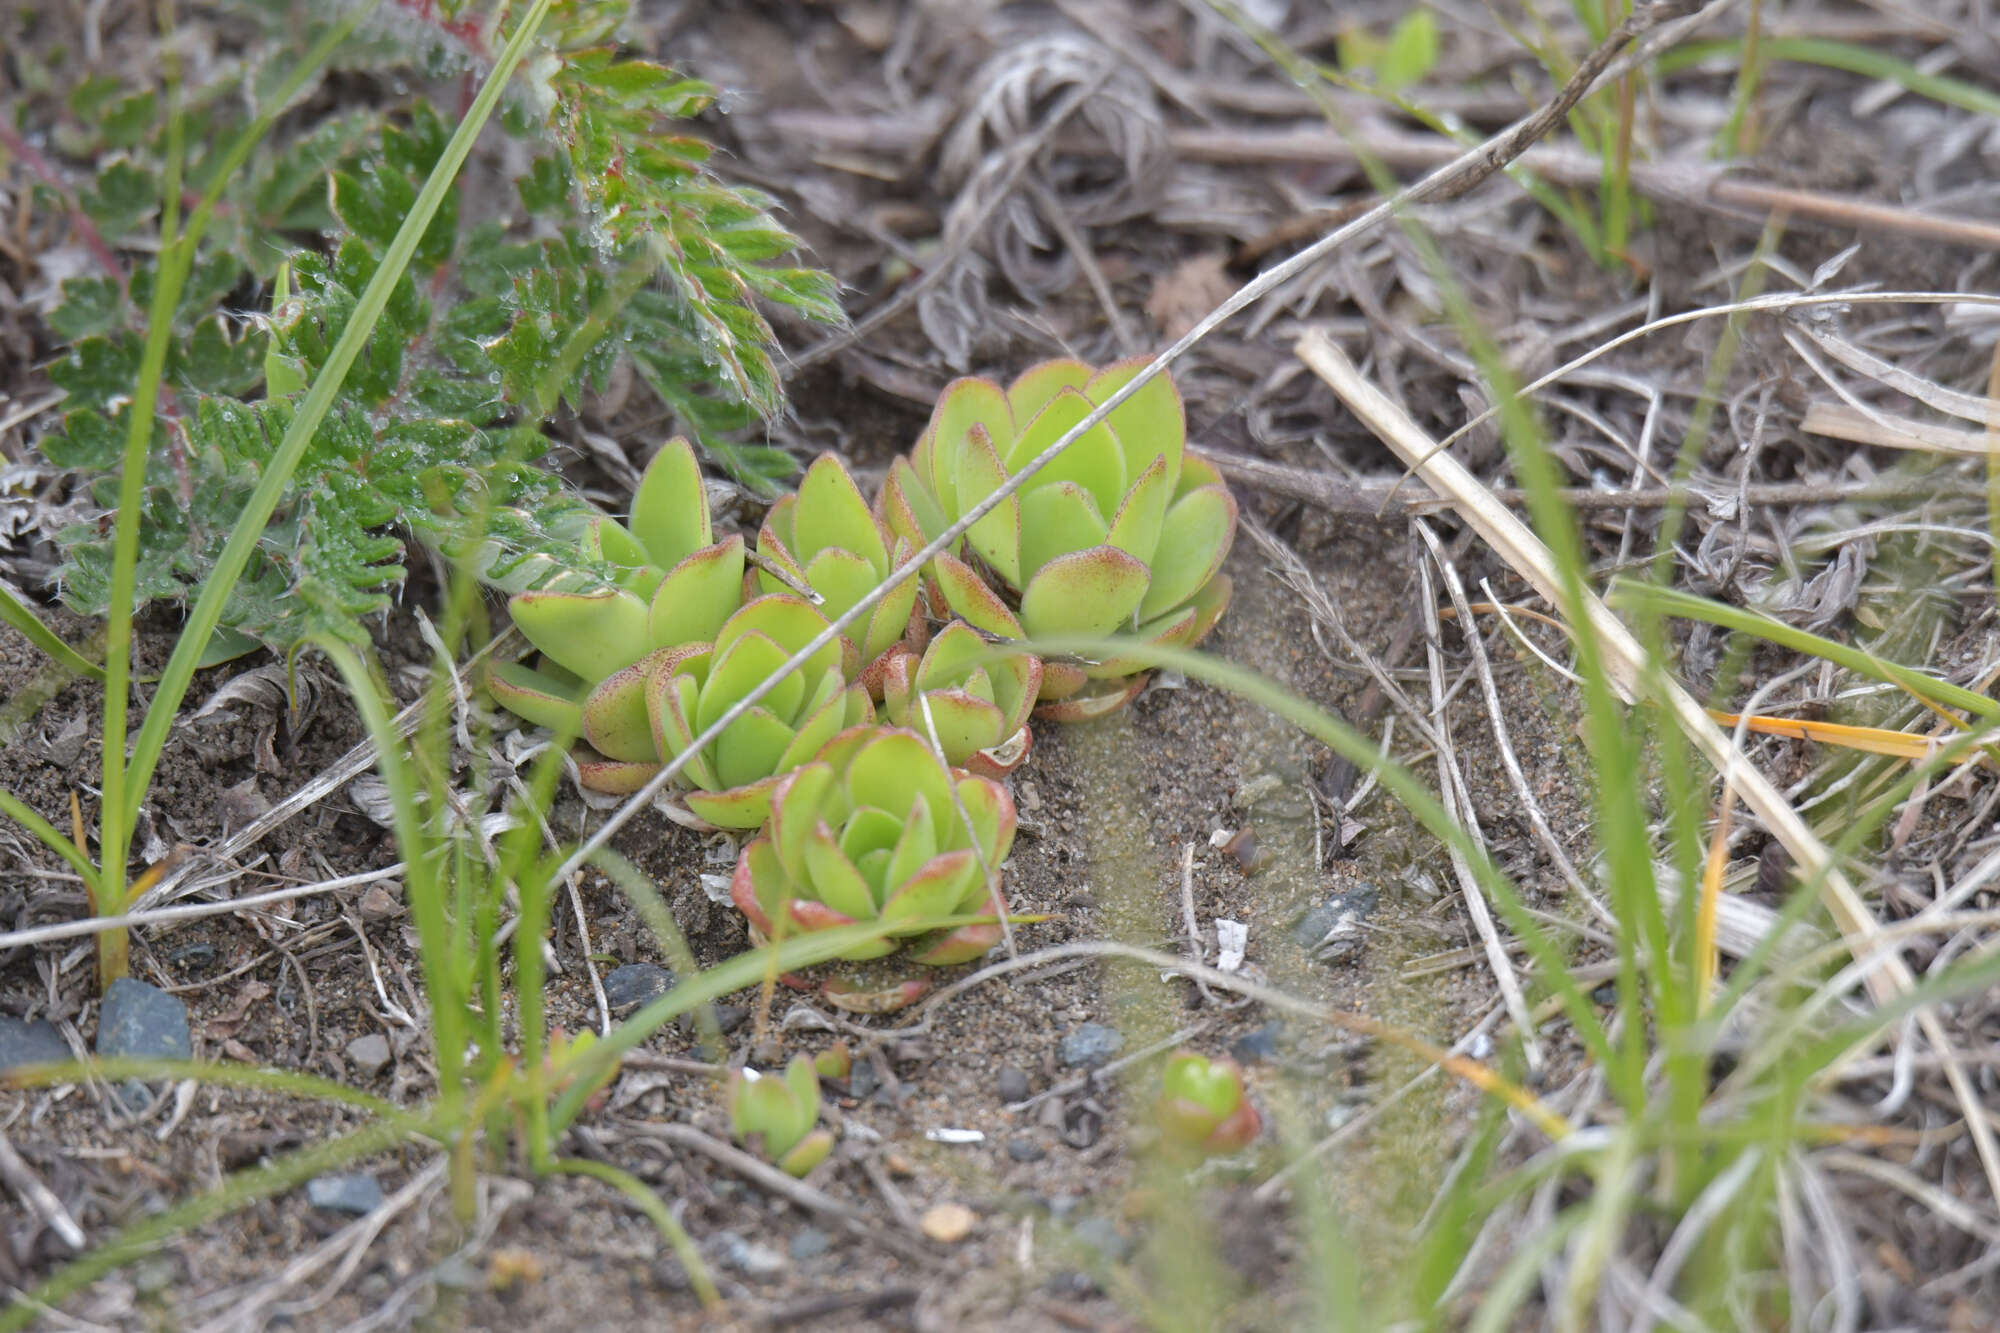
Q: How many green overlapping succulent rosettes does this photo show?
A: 6